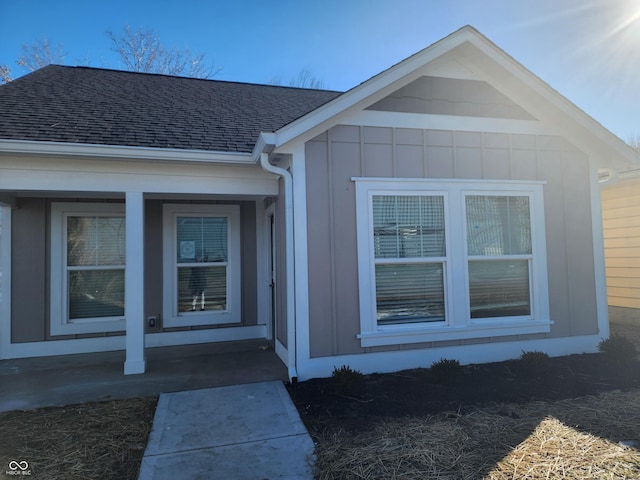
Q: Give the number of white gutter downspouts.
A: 1